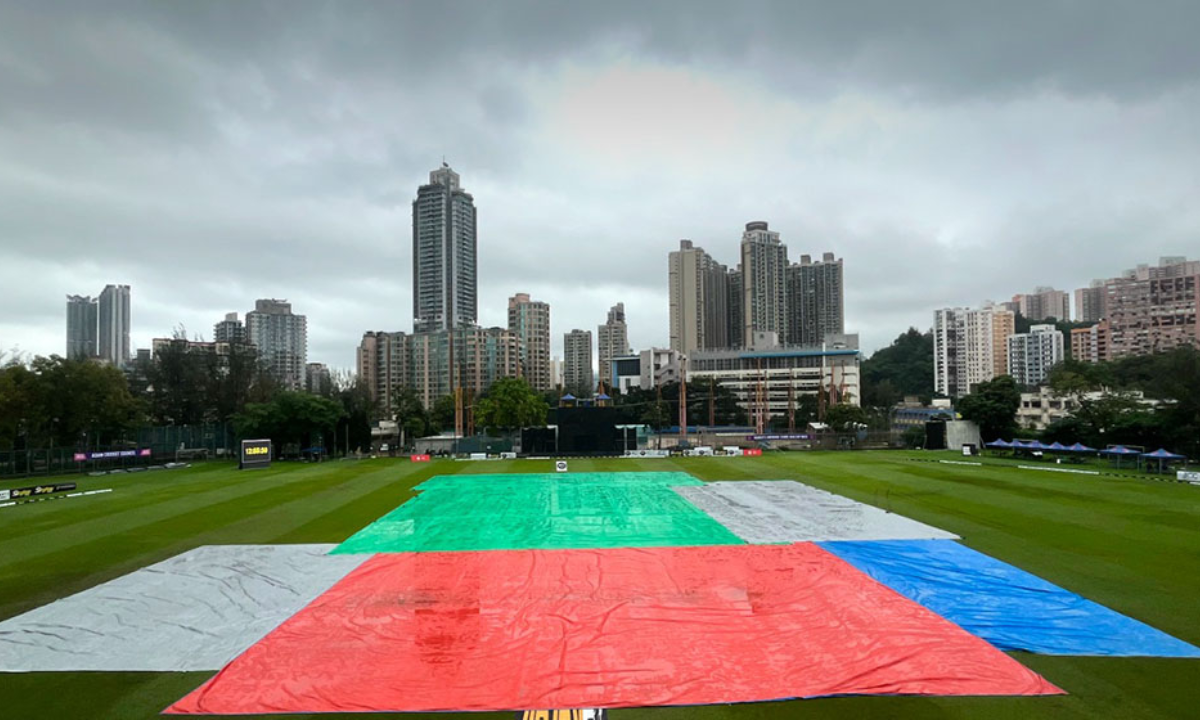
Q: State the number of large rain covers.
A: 5